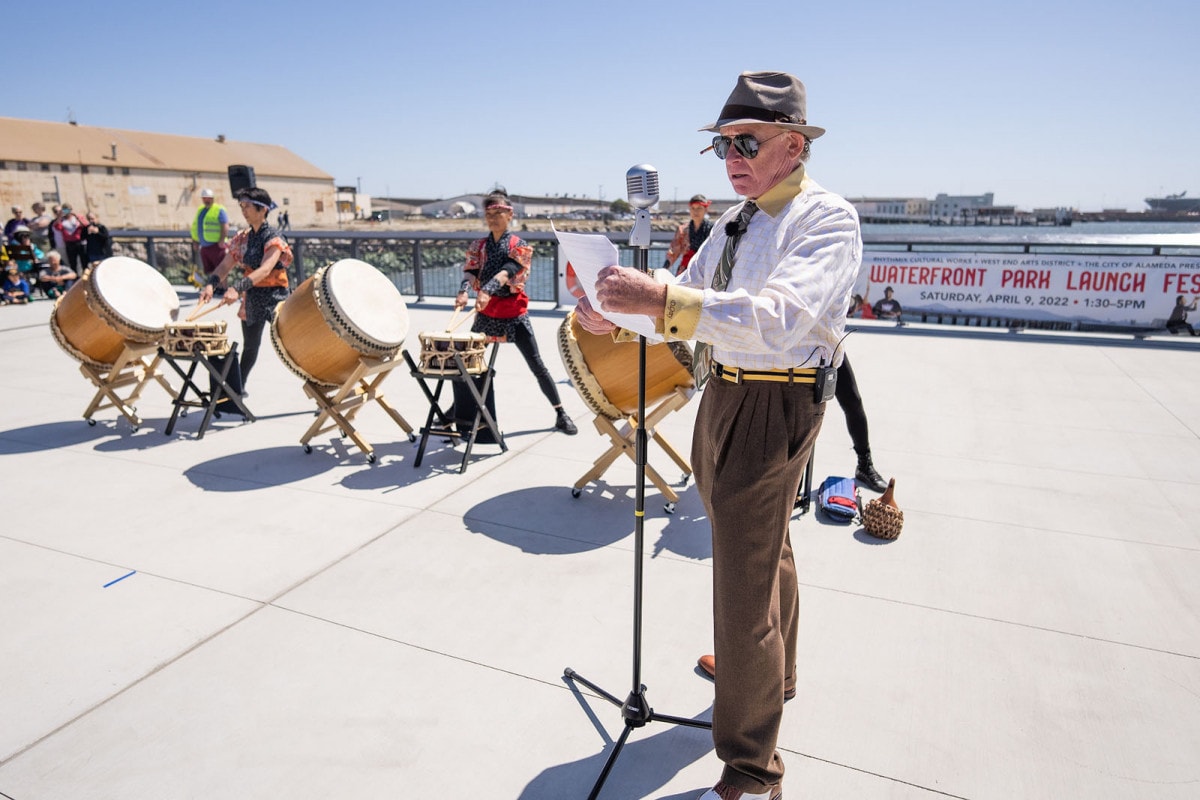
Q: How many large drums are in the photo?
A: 3